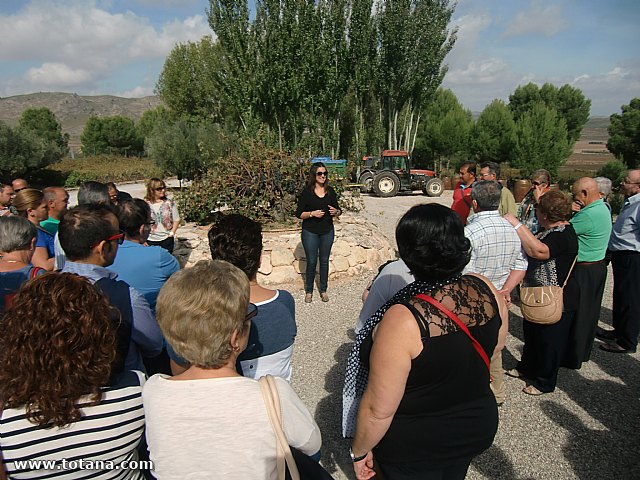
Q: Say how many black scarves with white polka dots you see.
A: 1